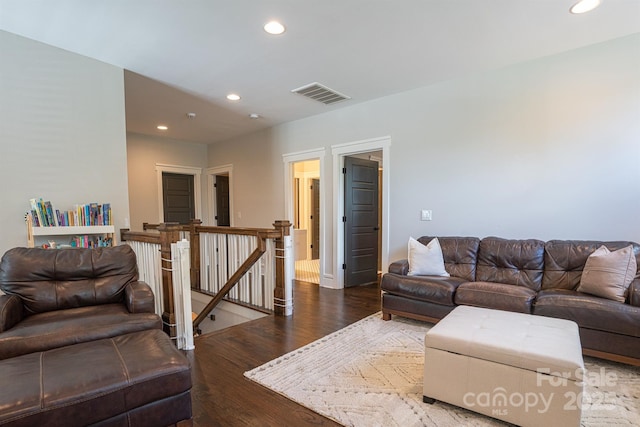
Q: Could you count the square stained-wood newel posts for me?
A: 3